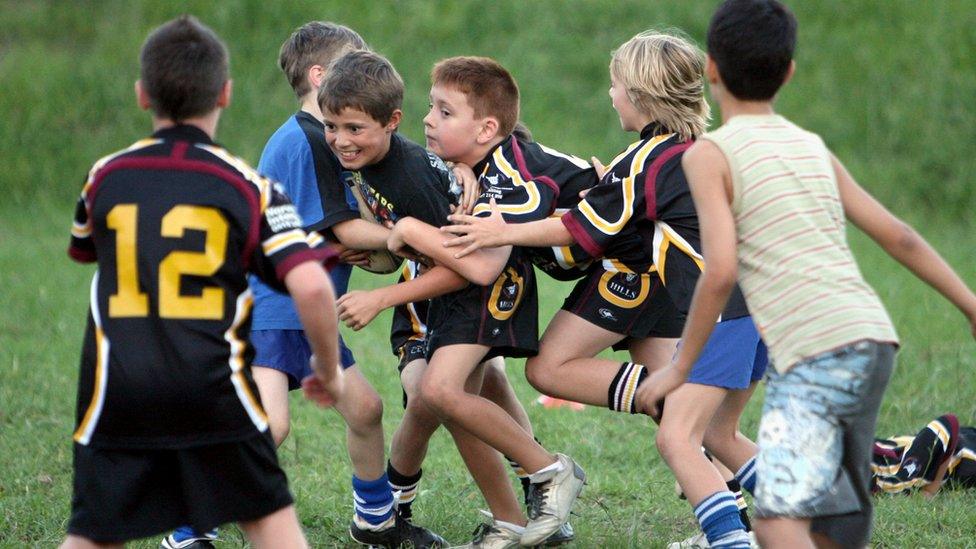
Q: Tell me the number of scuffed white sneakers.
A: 2